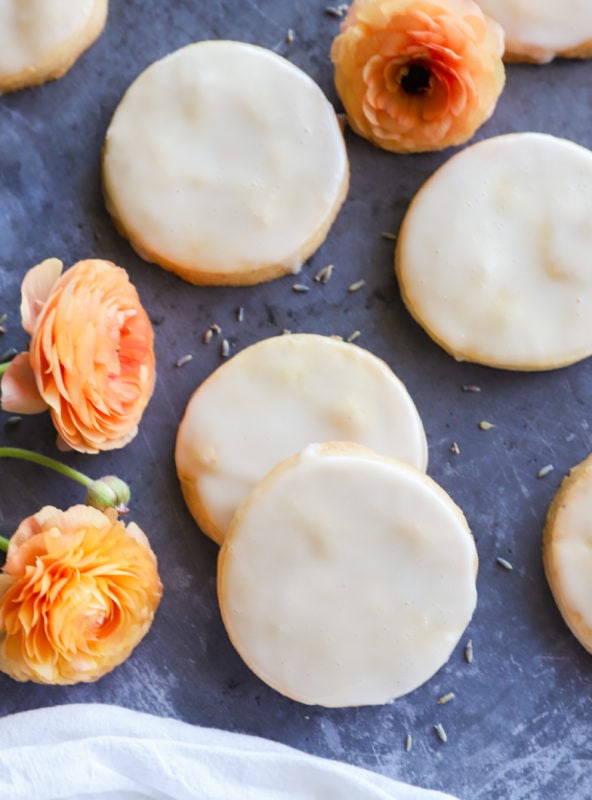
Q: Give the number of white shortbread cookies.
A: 7